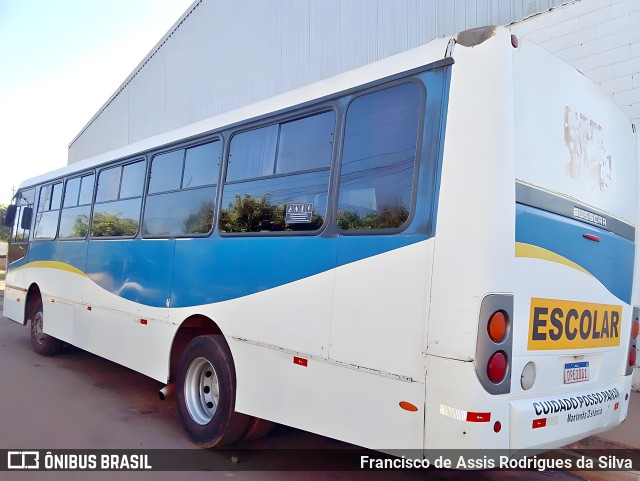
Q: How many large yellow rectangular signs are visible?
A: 1